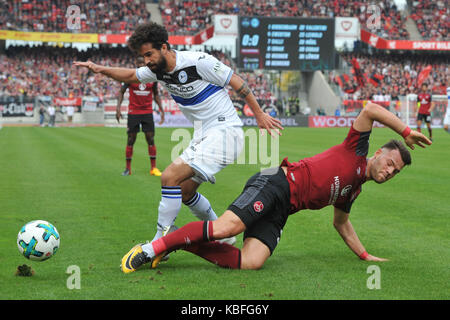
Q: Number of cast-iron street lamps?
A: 0